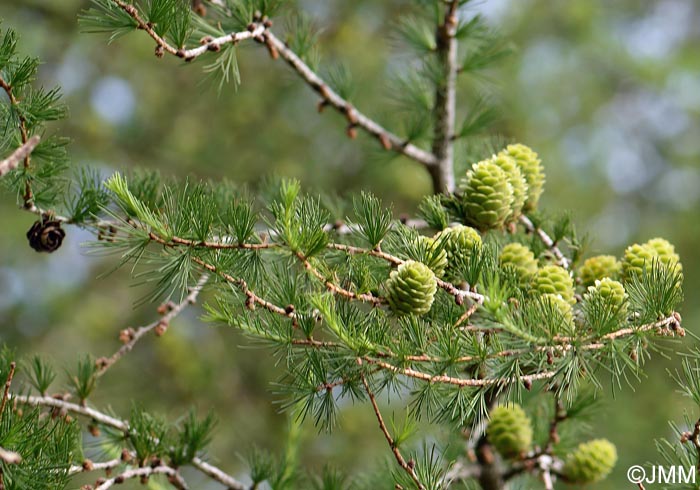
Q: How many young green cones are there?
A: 15